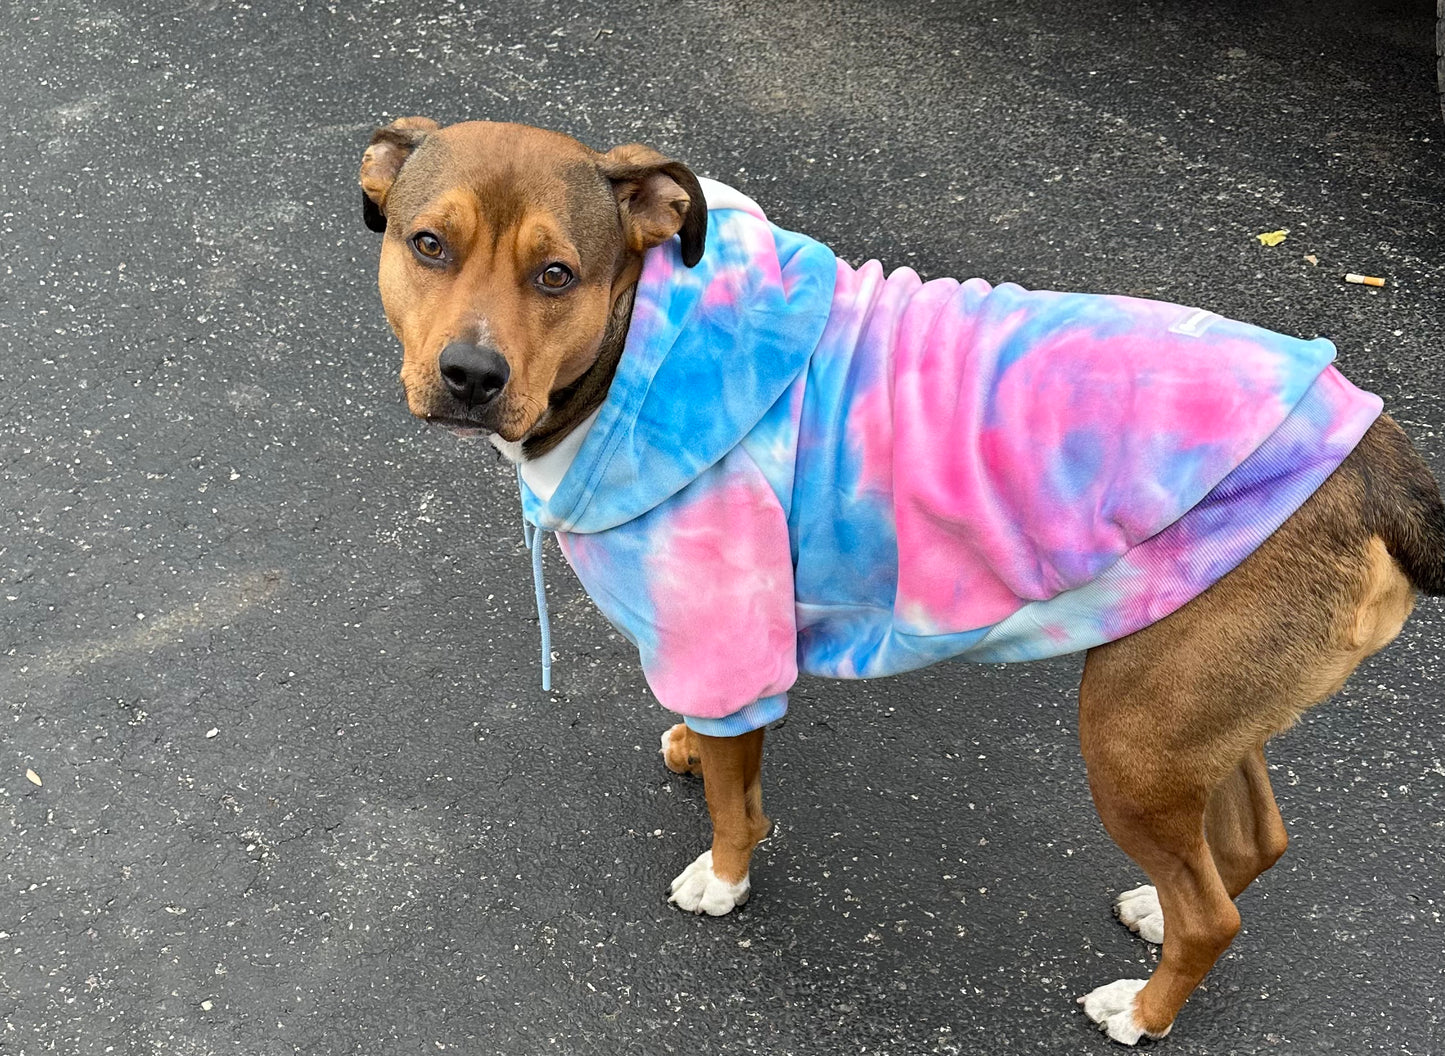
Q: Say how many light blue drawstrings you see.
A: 2